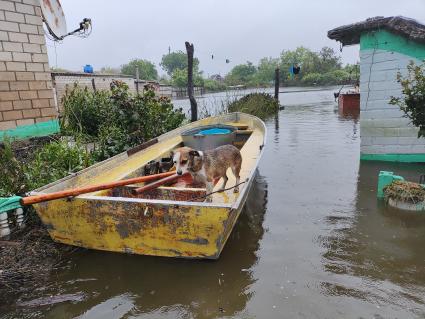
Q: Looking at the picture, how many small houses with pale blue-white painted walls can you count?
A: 1